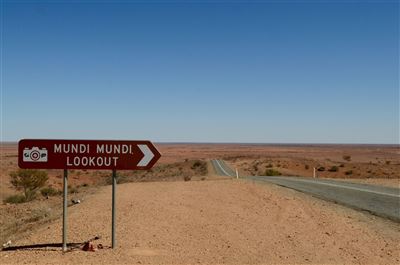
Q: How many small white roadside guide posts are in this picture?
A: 2